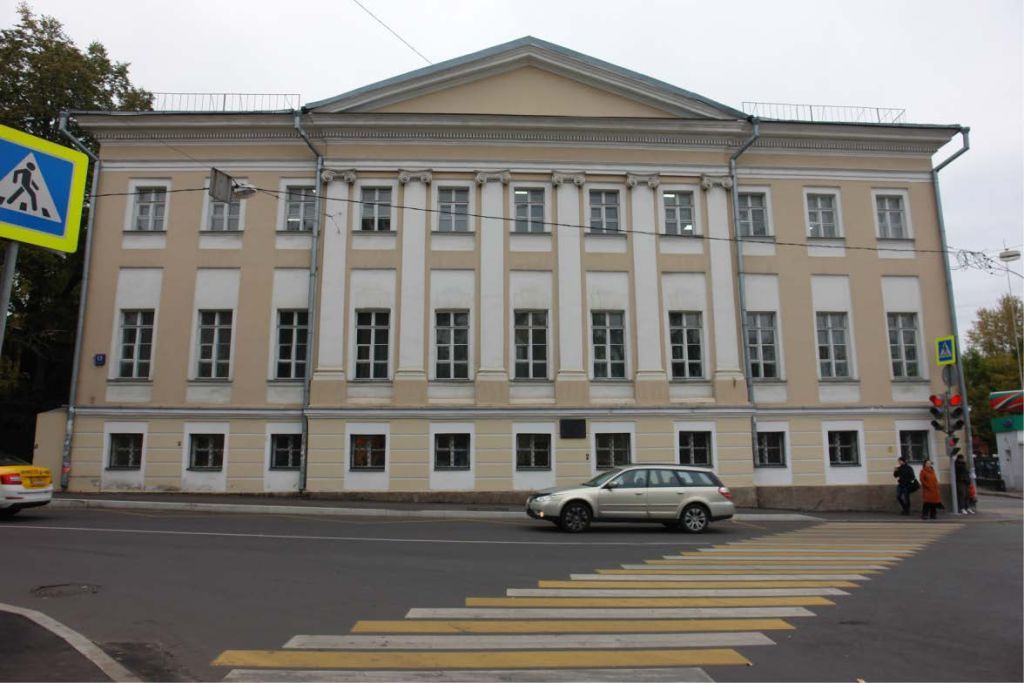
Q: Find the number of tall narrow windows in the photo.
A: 11